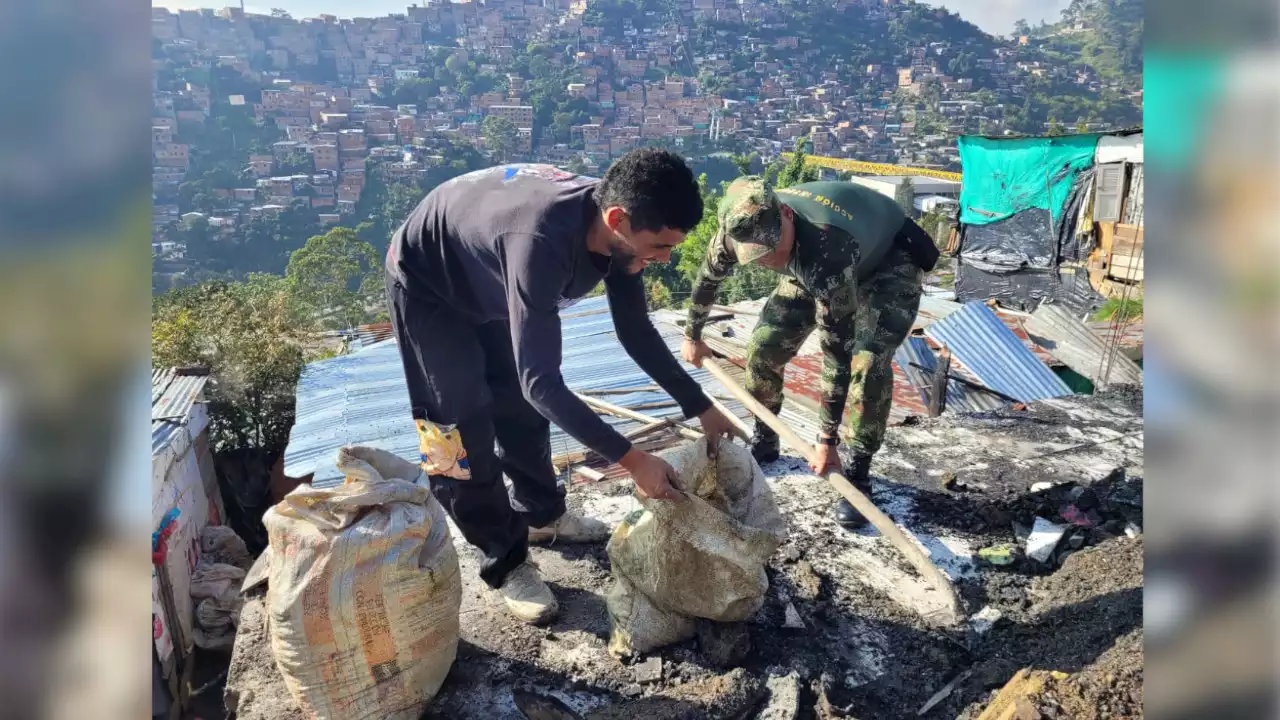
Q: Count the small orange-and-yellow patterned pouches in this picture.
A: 1